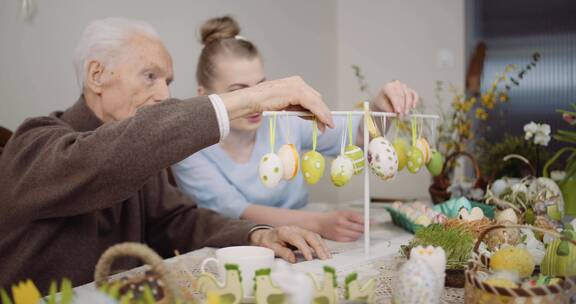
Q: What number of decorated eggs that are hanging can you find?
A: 10